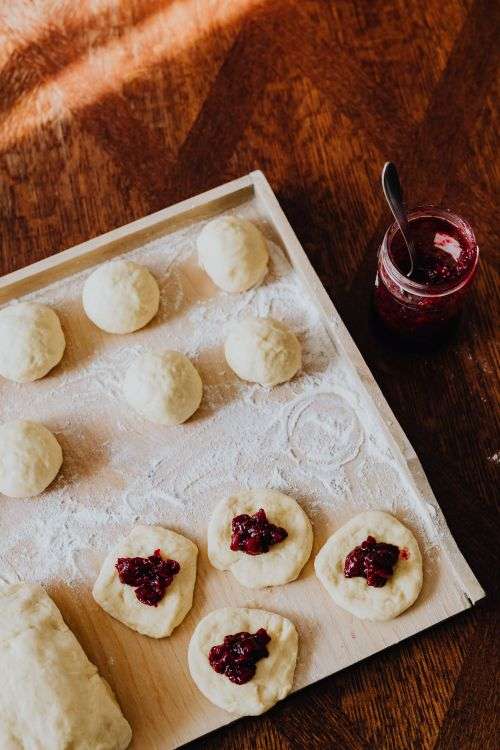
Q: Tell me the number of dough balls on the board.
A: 6